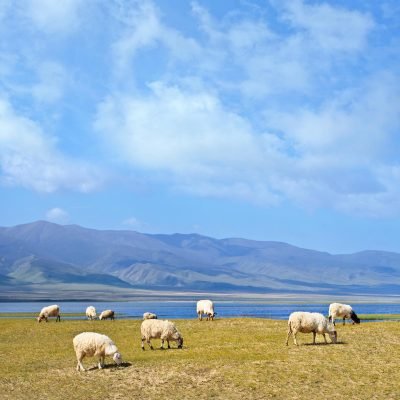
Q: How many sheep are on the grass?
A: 9